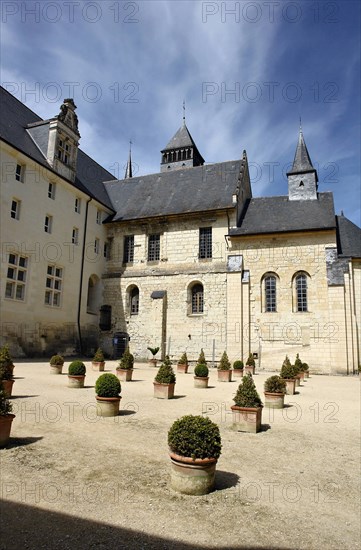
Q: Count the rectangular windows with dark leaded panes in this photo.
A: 3